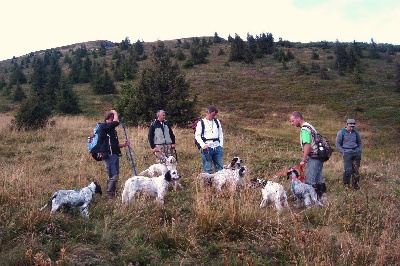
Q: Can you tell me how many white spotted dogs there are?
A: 7